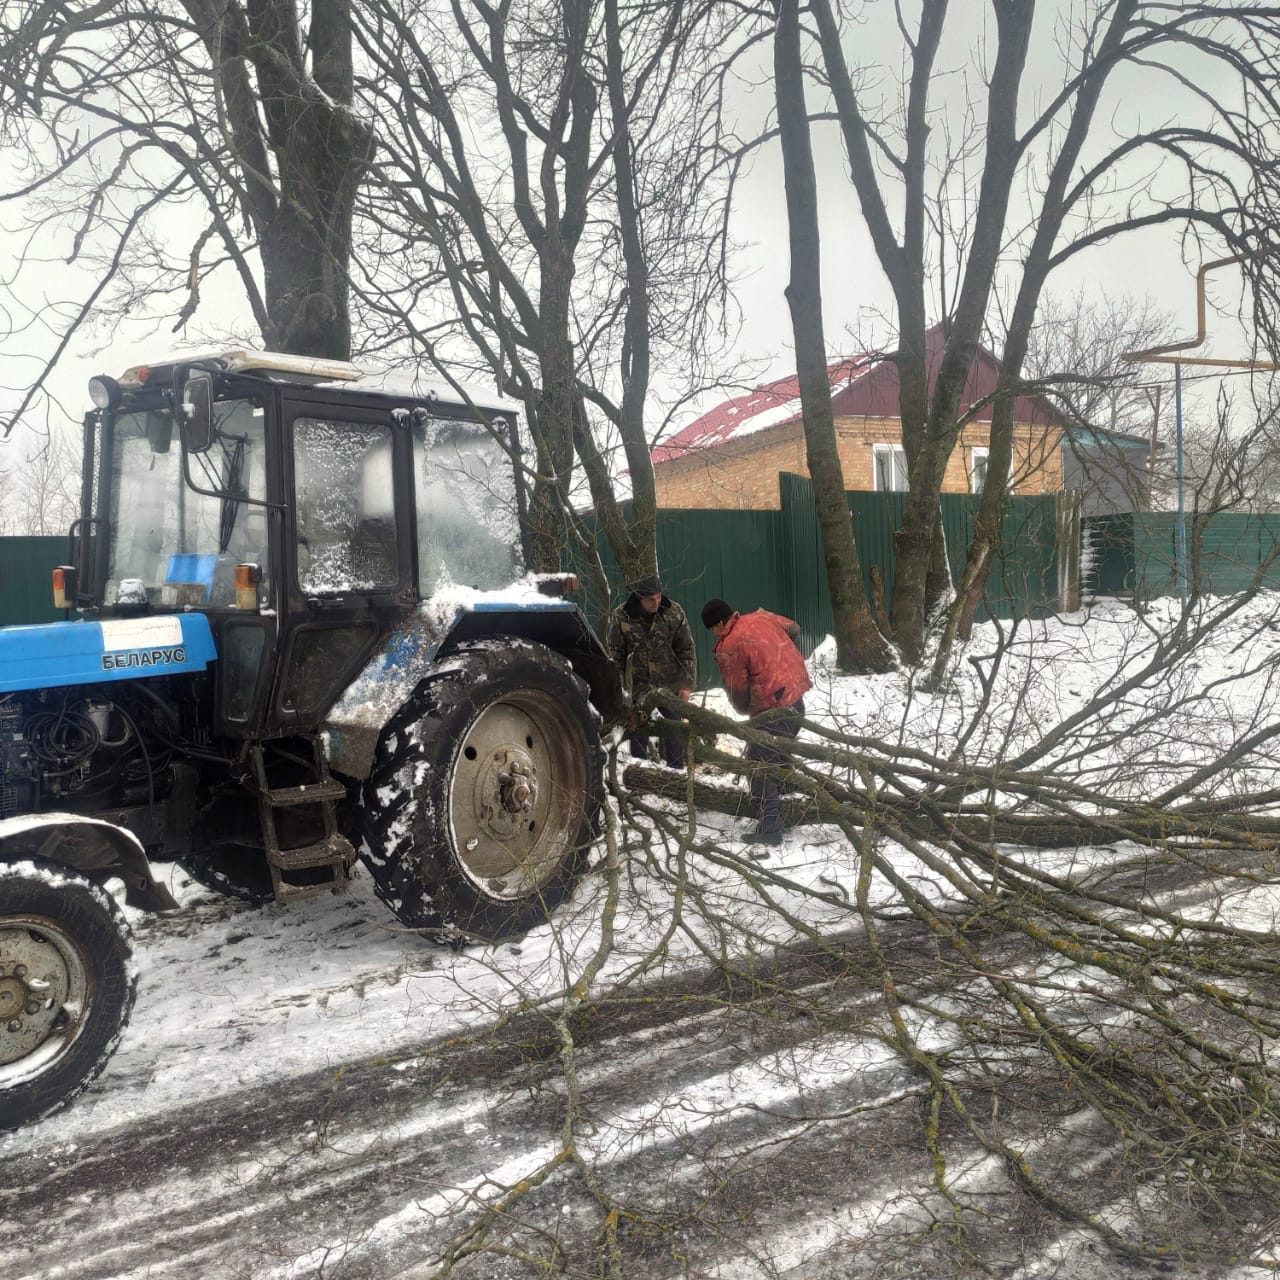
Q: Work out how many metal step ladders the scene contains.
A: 1